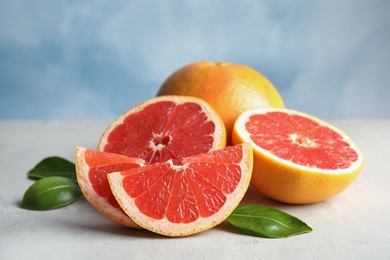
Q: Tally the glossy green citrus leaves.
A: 3